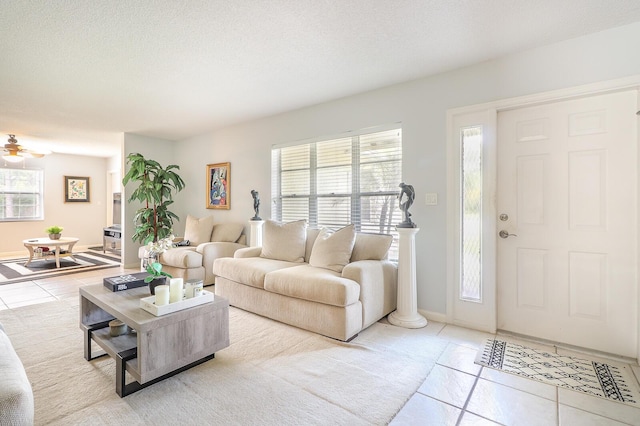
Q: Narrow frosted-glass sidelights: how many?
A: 1